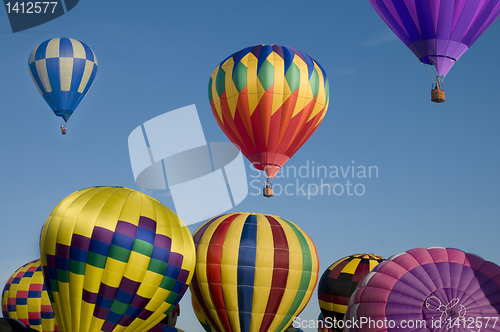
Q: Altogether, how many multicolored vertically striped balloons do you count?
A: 1